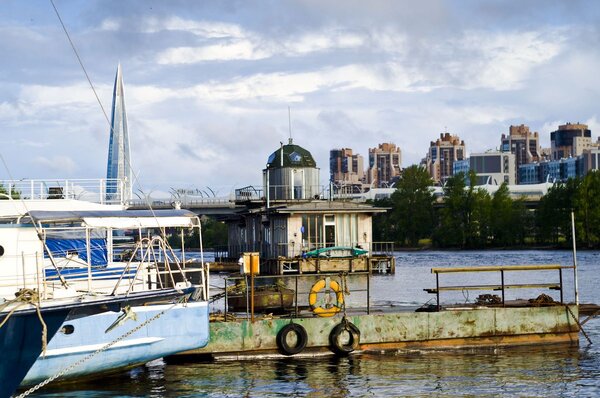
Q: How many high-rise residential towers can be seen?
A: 5